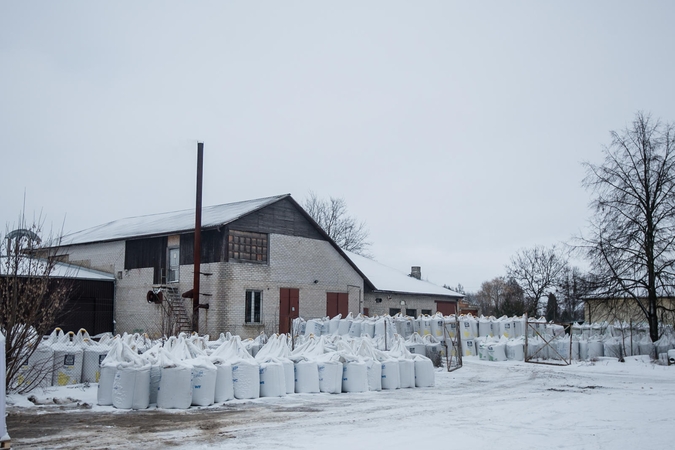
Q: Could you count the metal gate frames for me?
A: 2